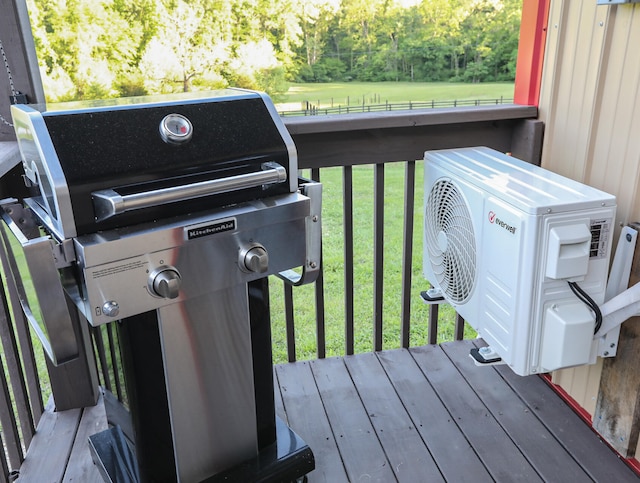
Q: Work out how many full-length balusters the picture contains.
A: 3